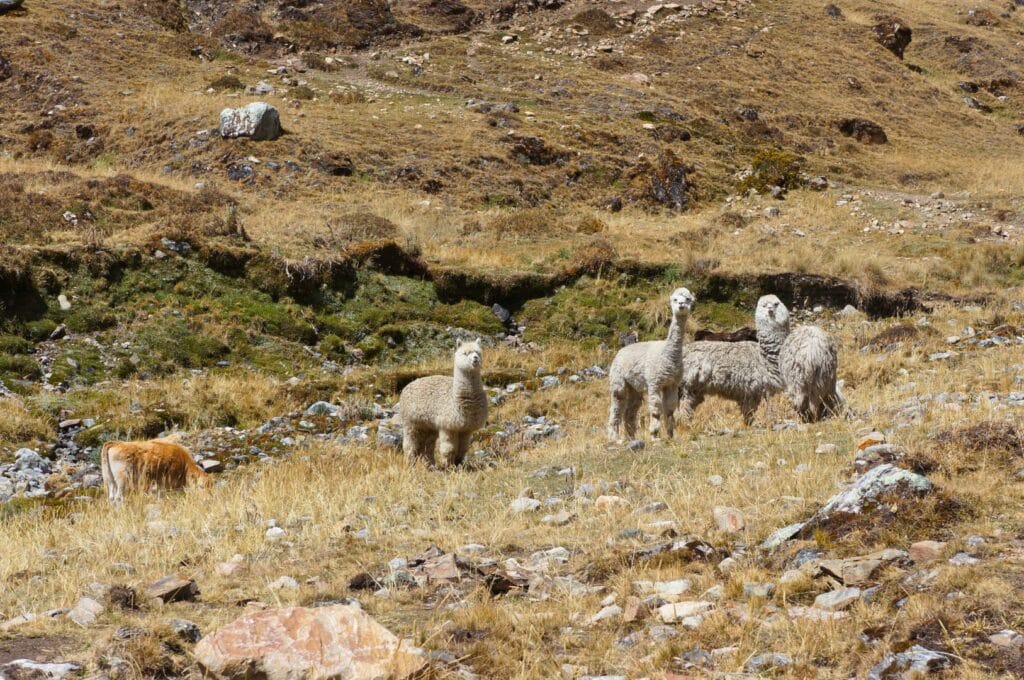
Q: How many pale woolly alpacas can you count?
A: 4